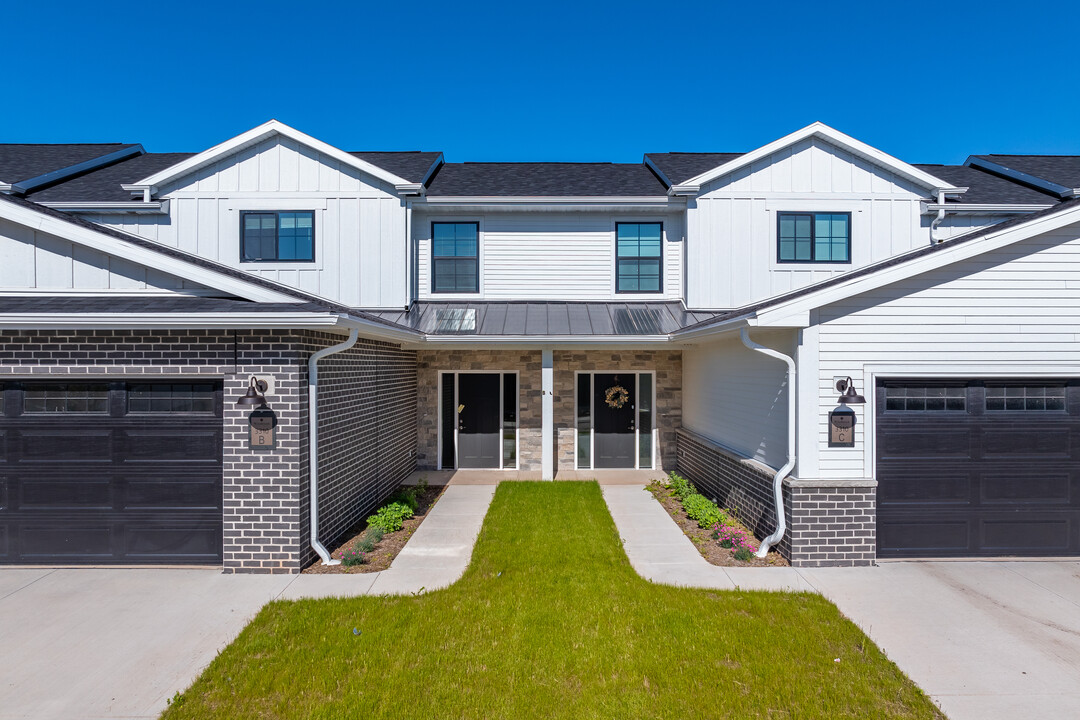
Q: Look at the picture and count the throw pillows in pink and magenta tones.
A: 0